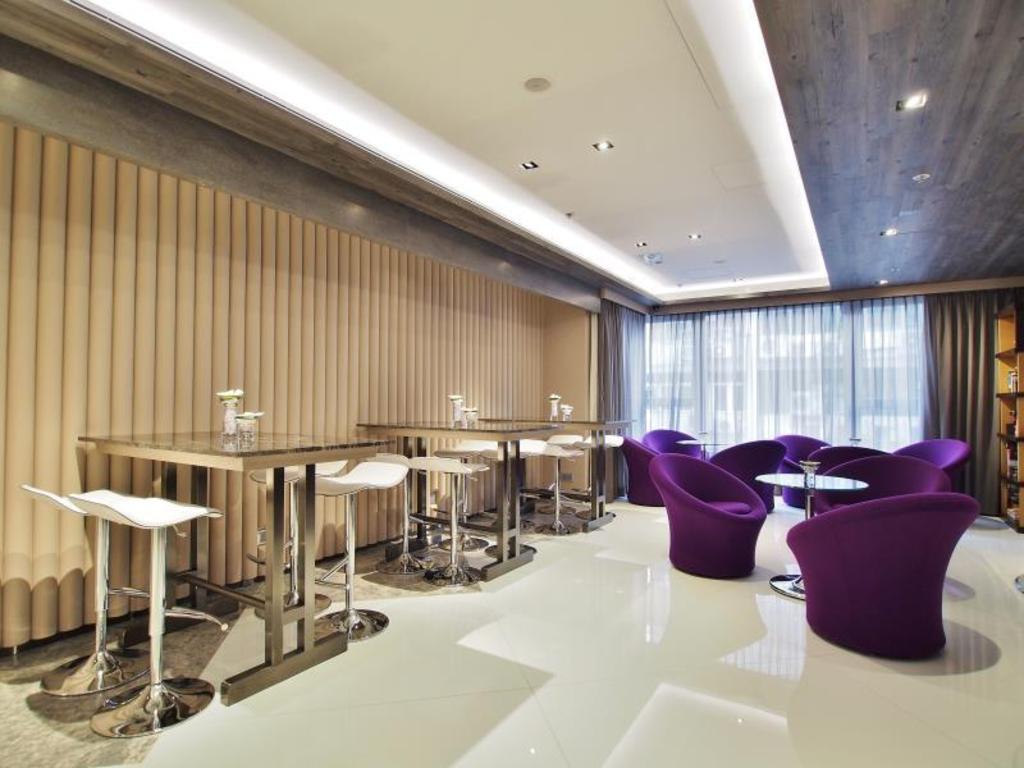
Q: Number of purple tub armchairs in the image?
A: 9